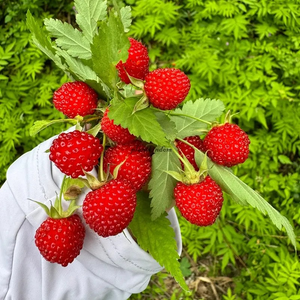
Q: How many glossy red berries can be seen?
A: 11